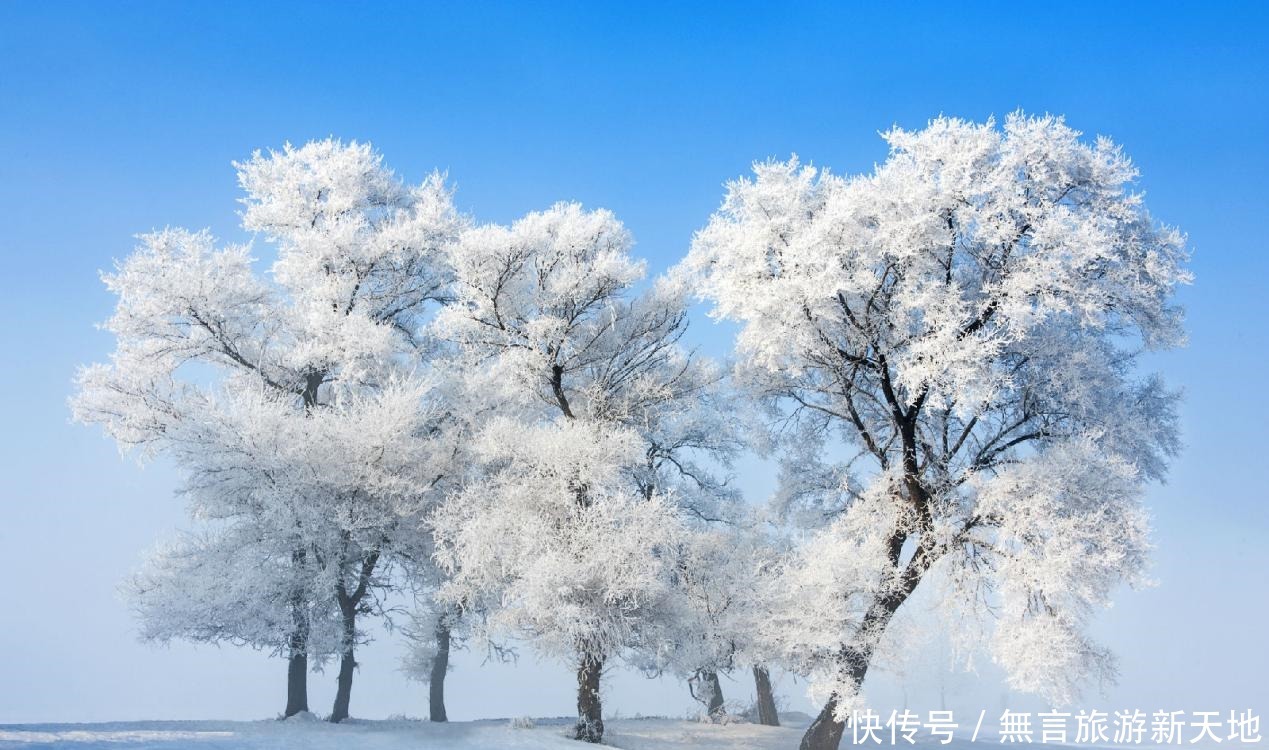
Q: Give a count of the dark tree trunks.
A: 7